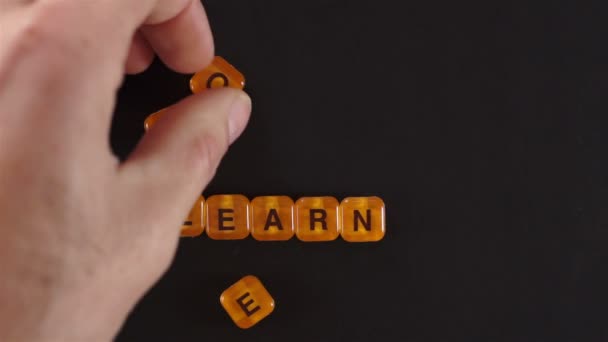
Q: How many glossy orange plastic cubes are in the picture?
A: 8